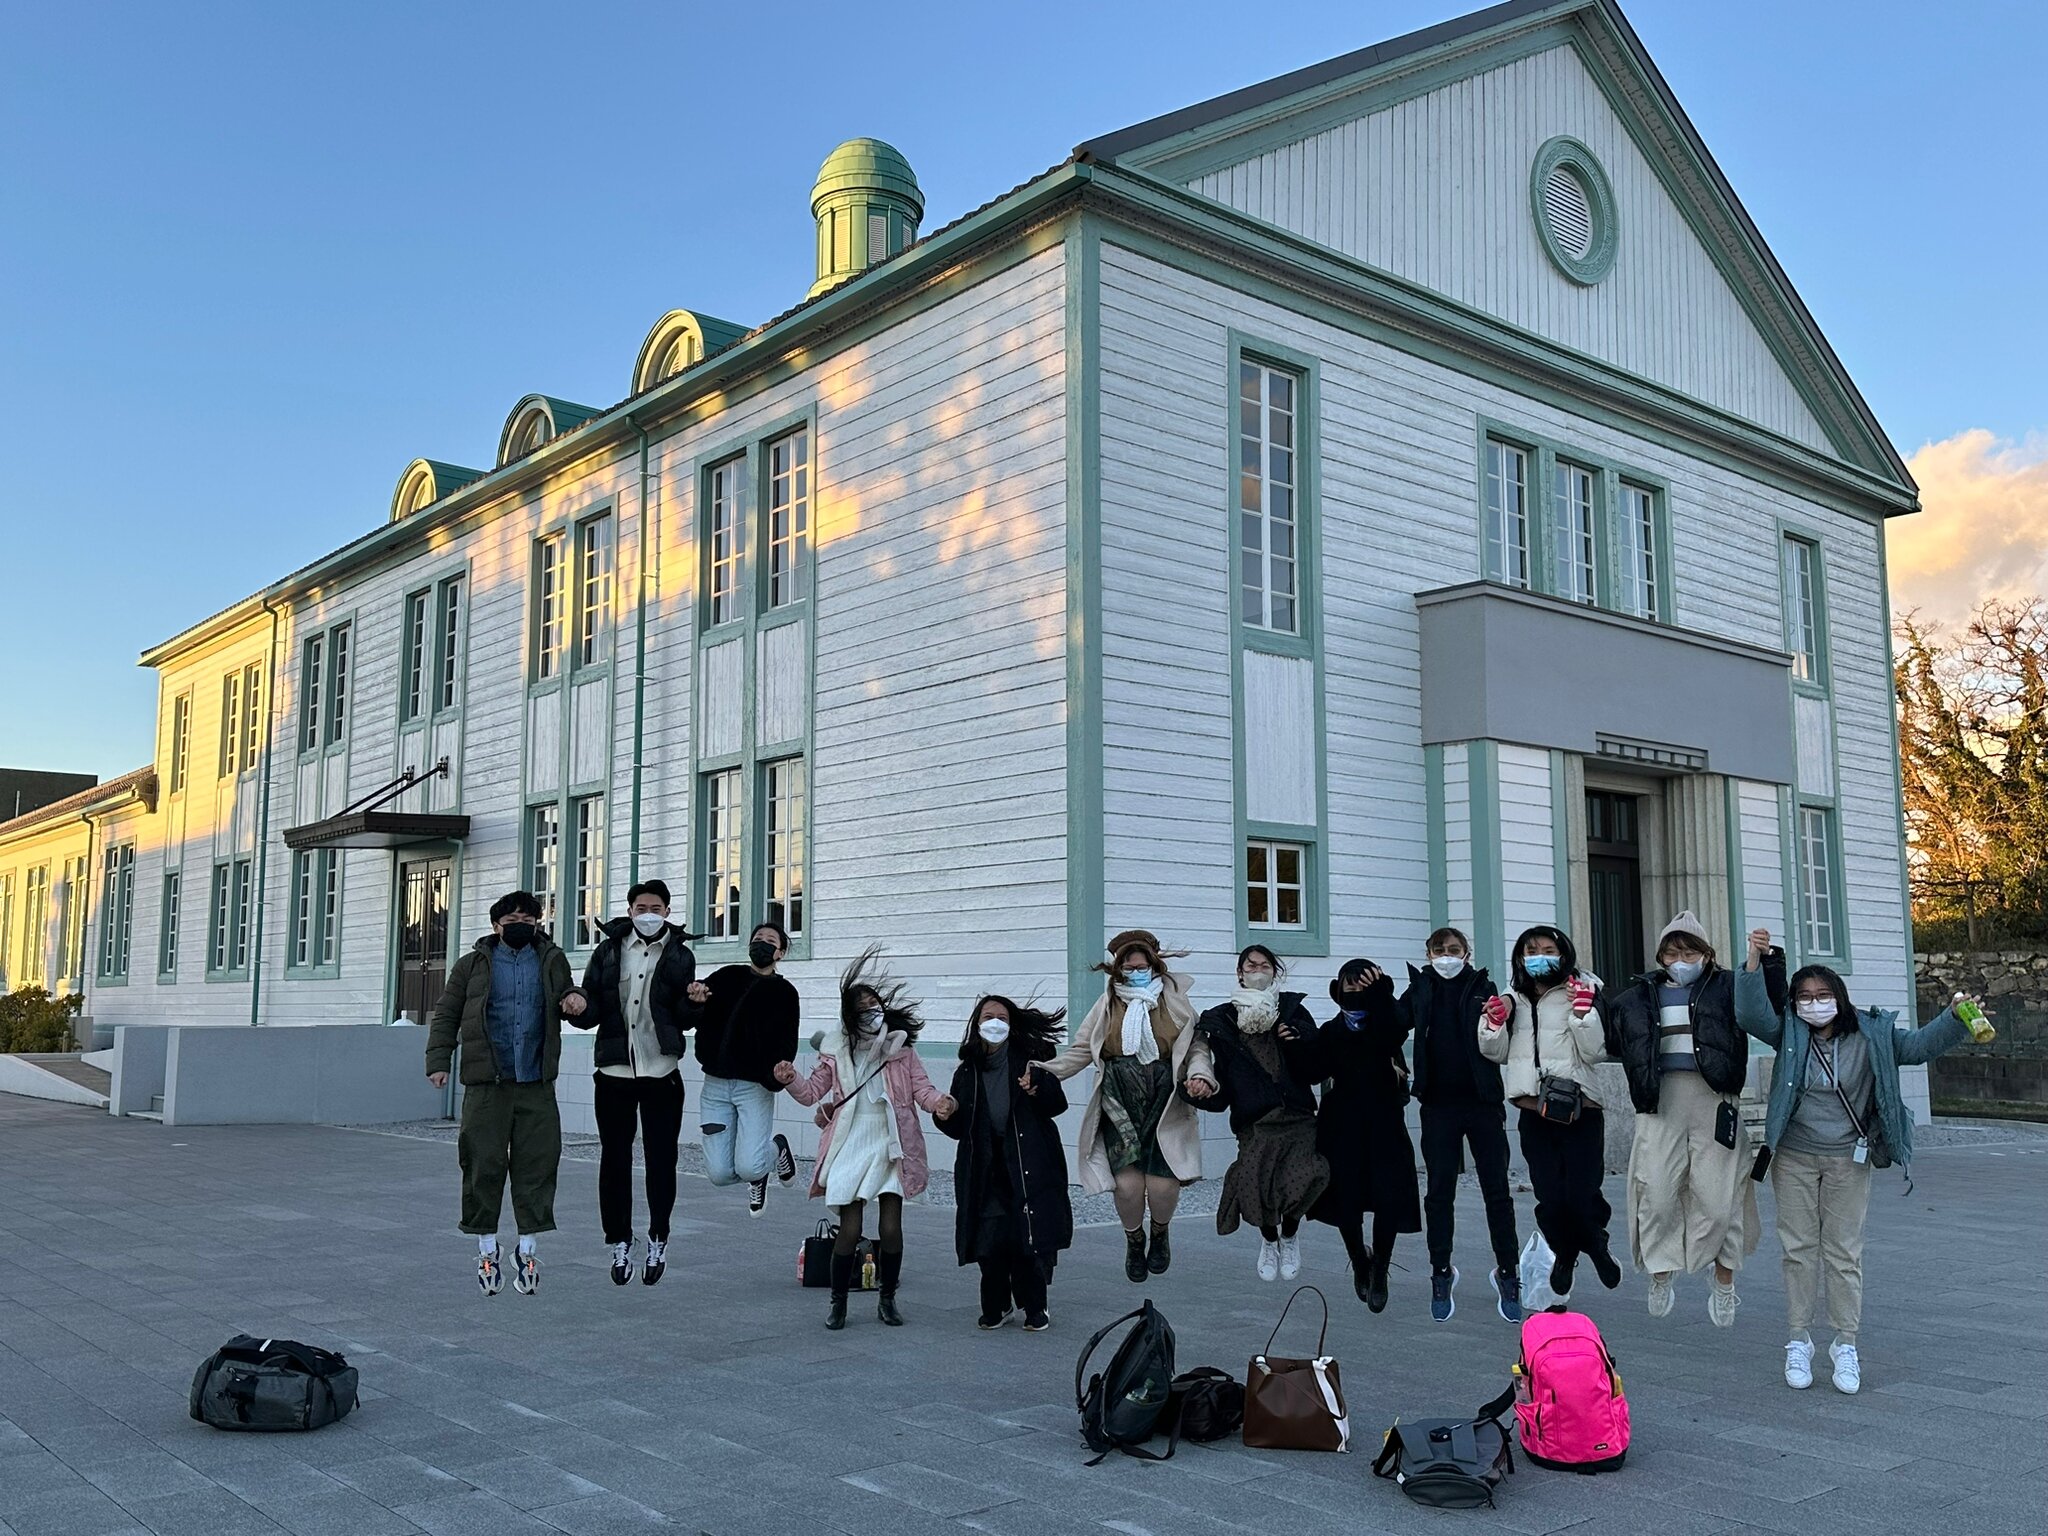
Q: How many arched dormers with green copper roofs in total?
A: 3